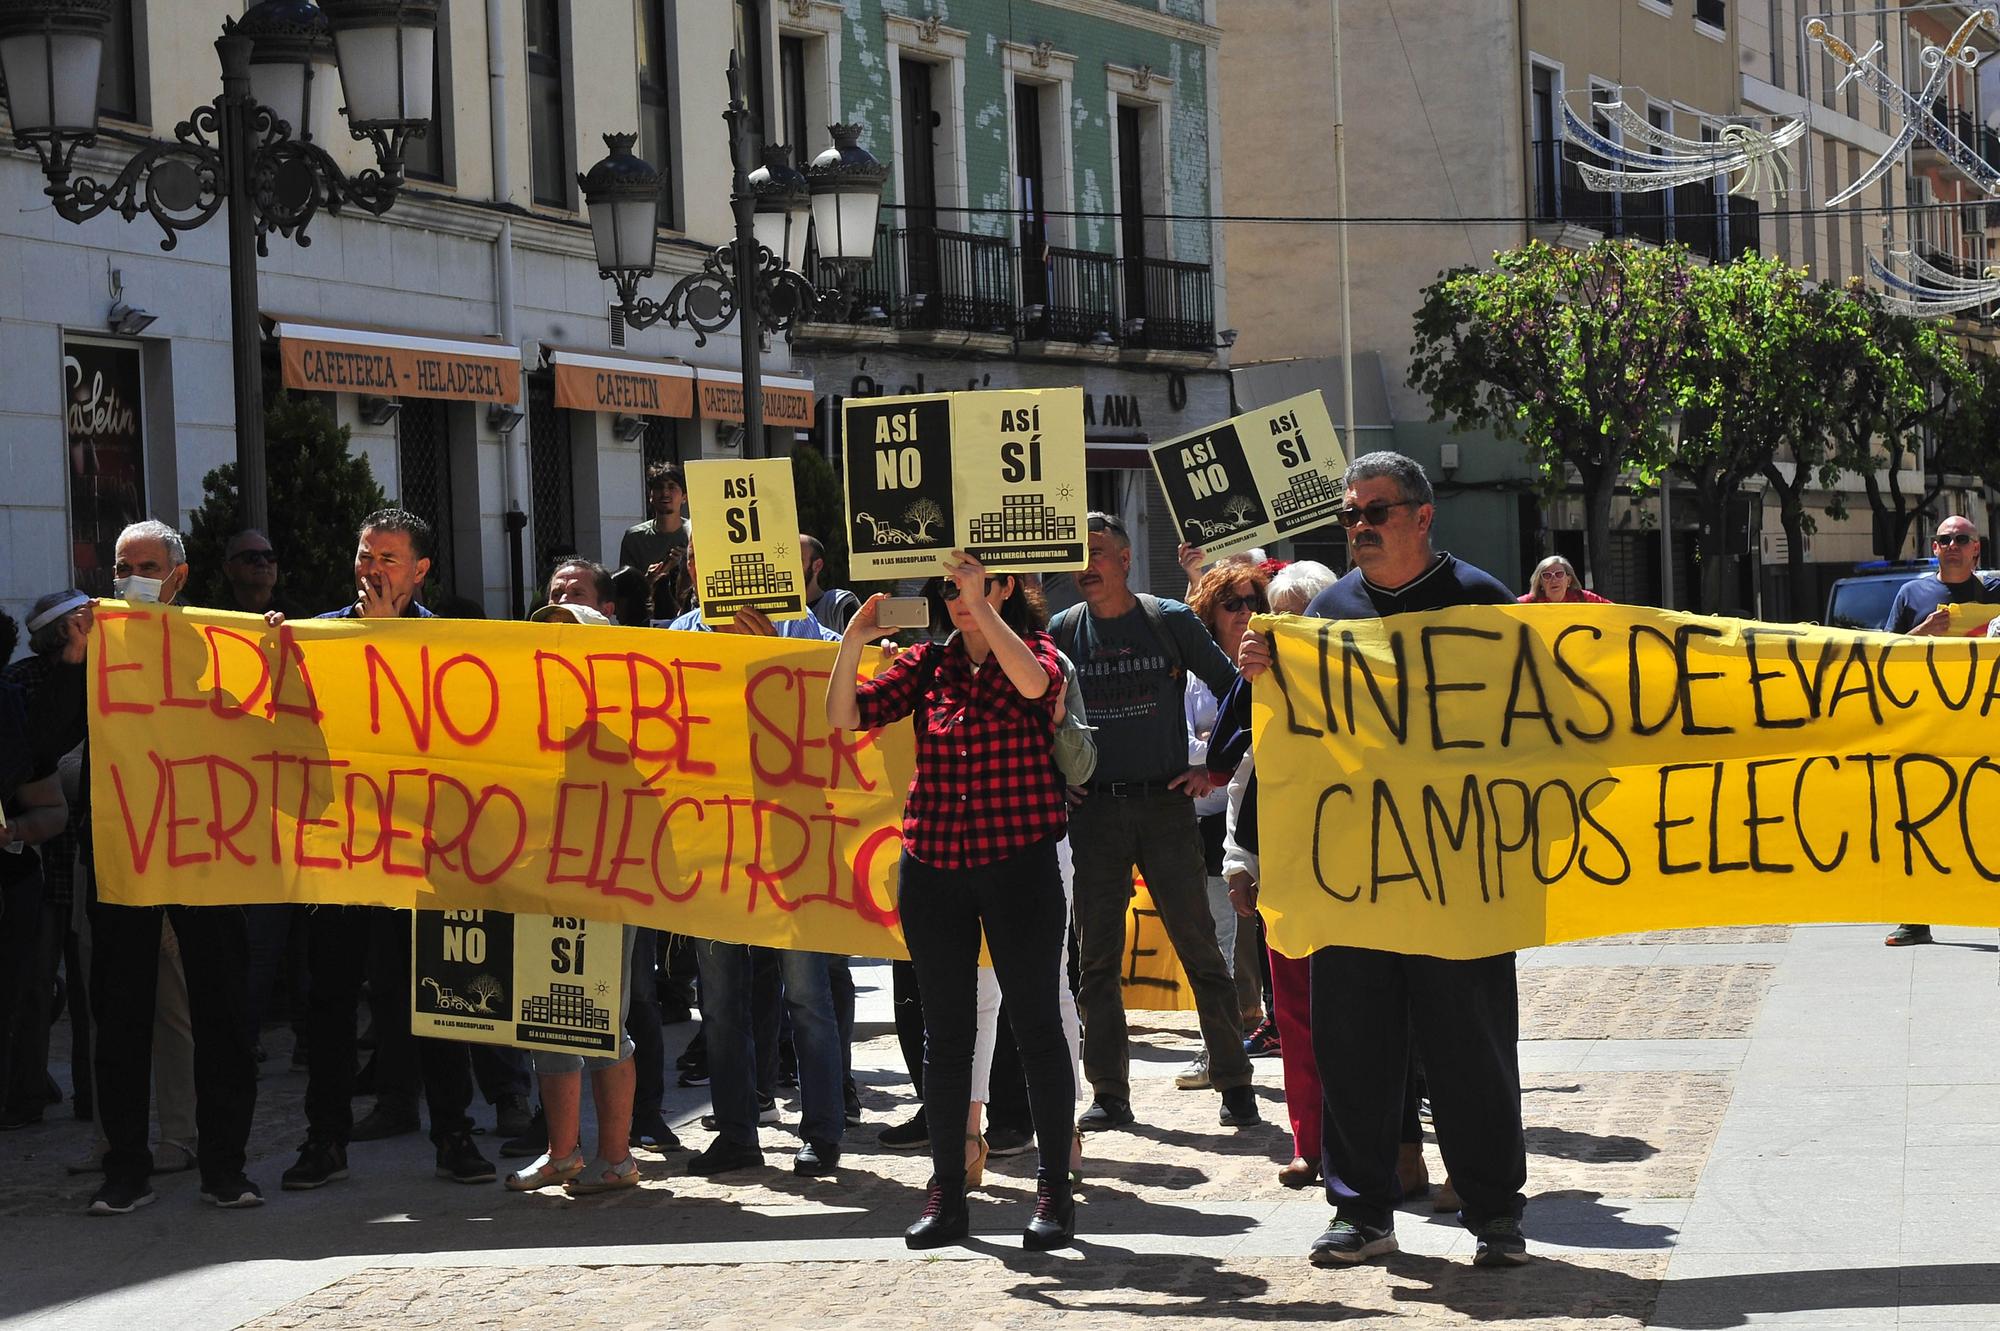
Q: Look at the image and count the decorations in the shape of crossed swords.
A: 1